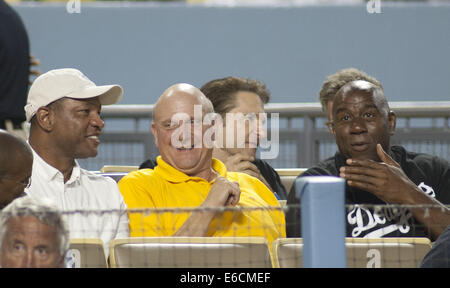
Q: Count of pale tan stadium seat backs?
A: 5